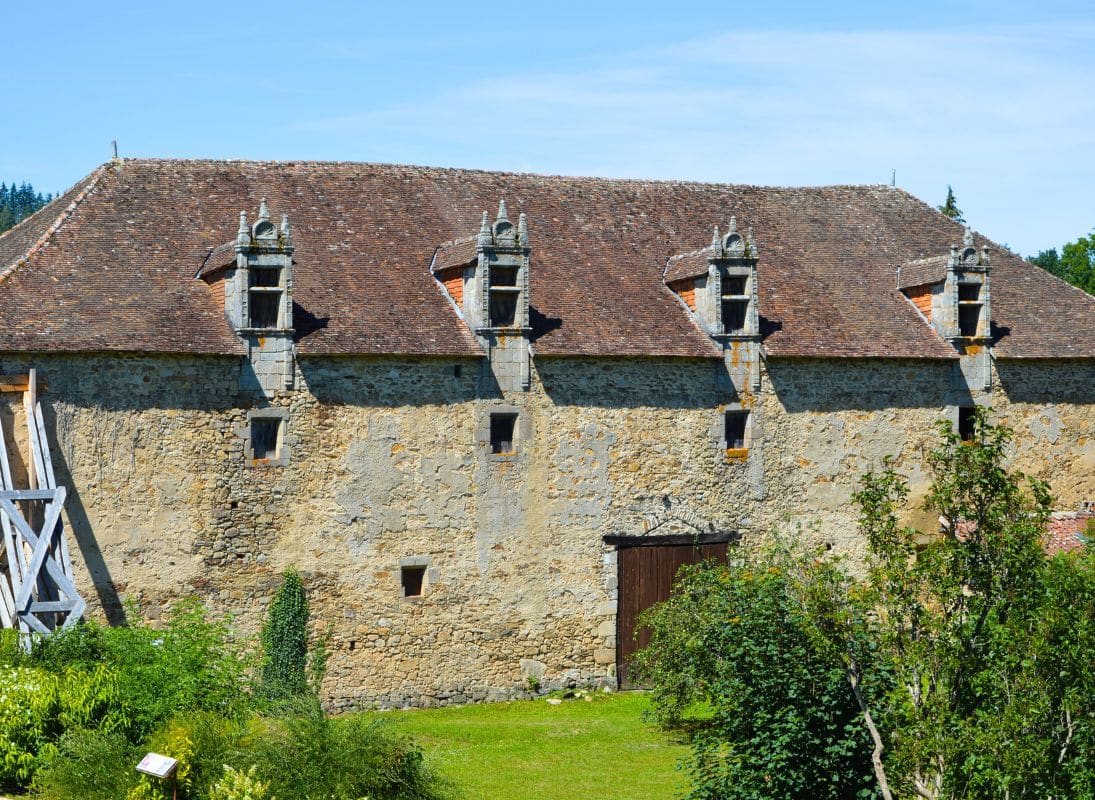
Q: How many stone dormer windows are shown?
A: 4